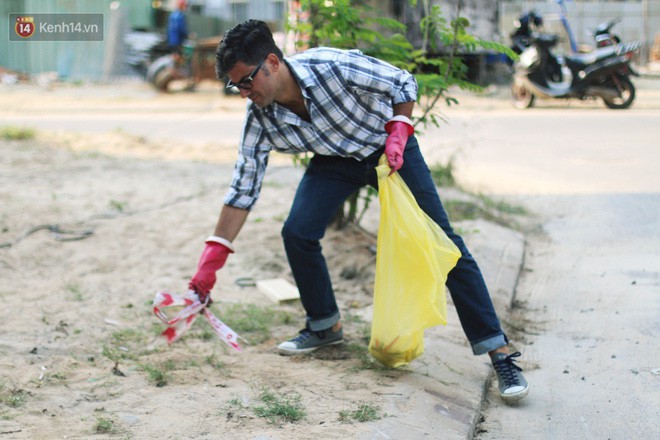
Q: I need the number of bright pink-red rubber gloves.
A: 2